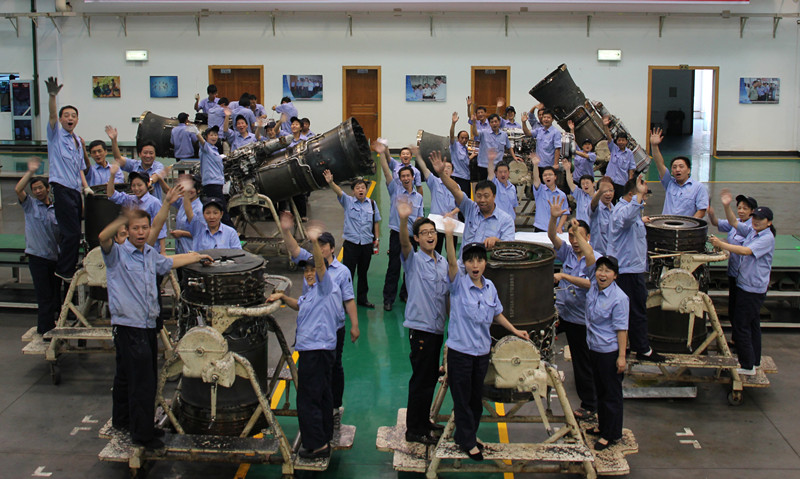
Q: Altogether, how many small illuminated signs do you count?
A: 2